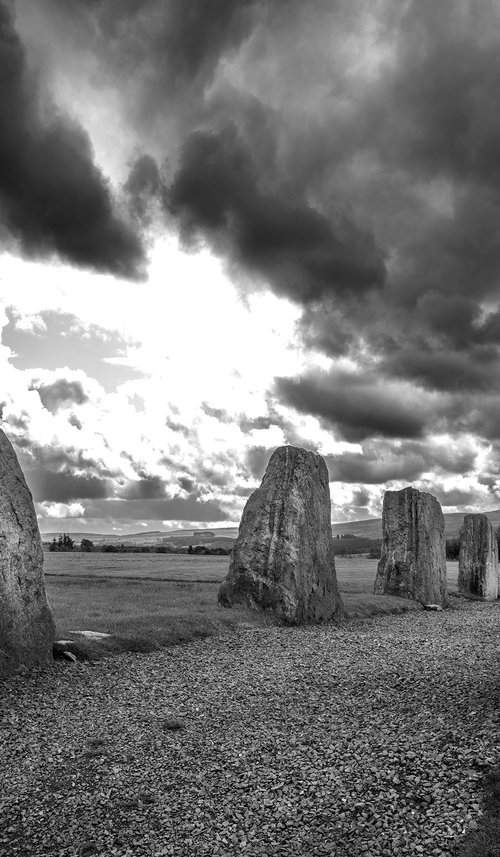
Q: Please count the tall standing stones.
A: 4